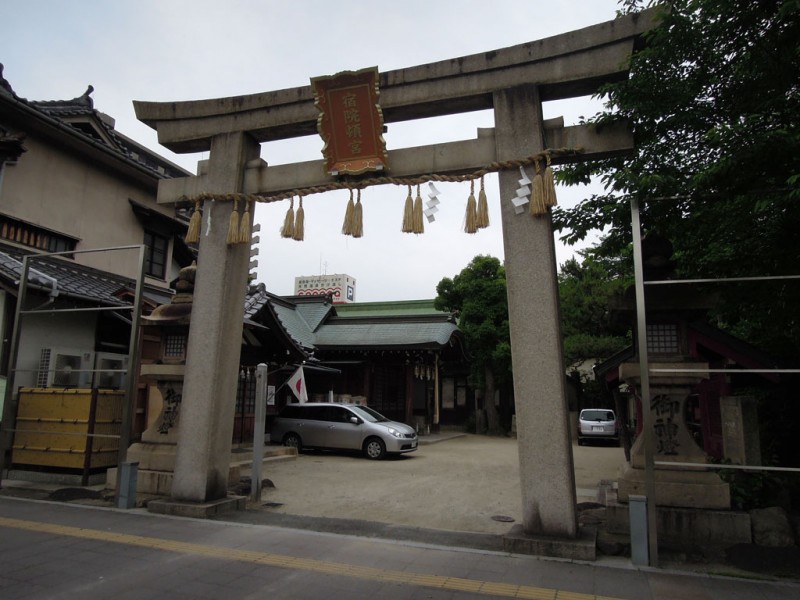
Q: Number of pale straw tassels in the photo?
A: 13